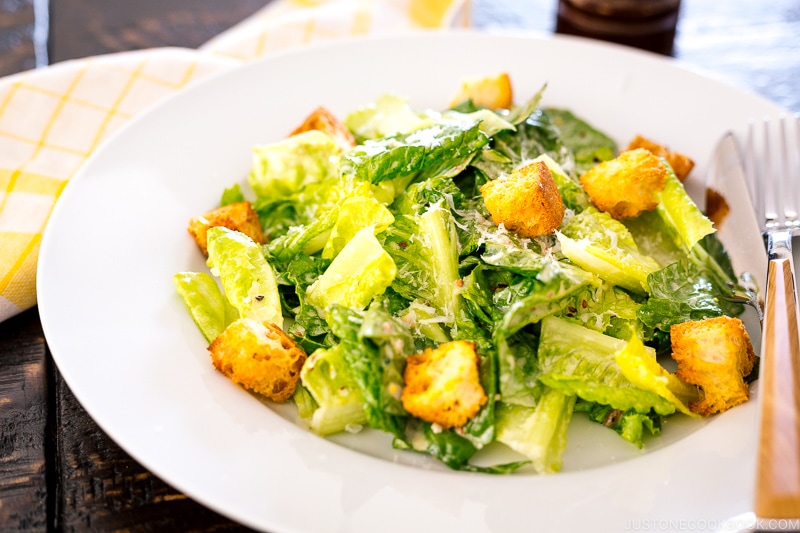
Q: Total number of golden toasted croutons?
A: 9